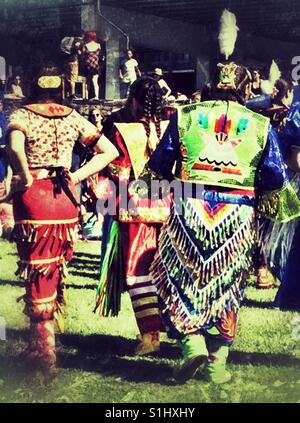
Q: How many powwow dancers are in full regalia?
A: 3